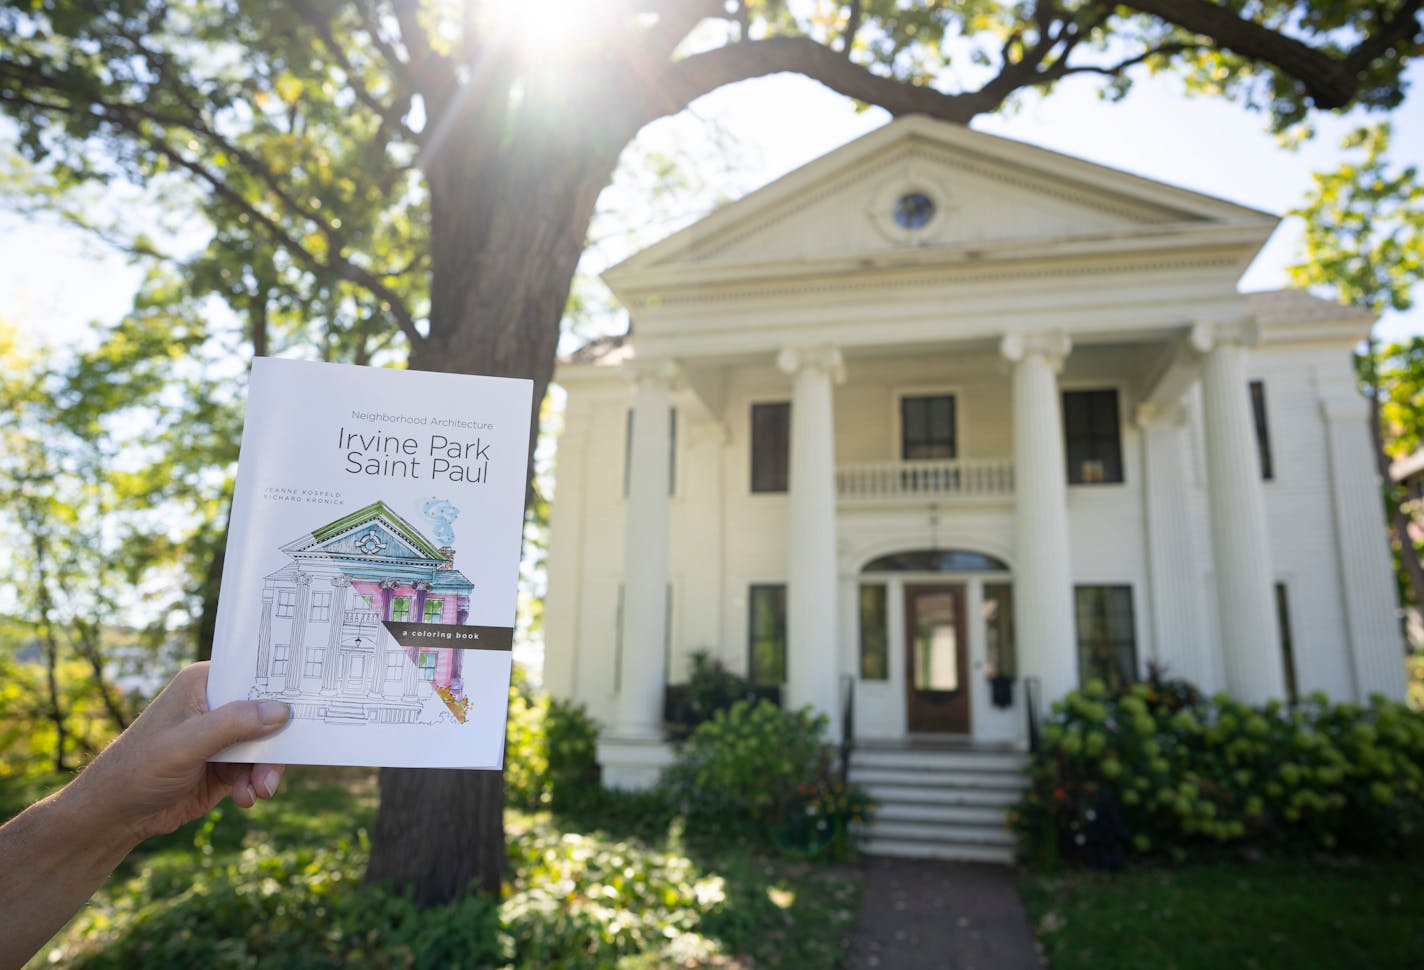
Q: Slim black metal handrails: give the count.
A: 2